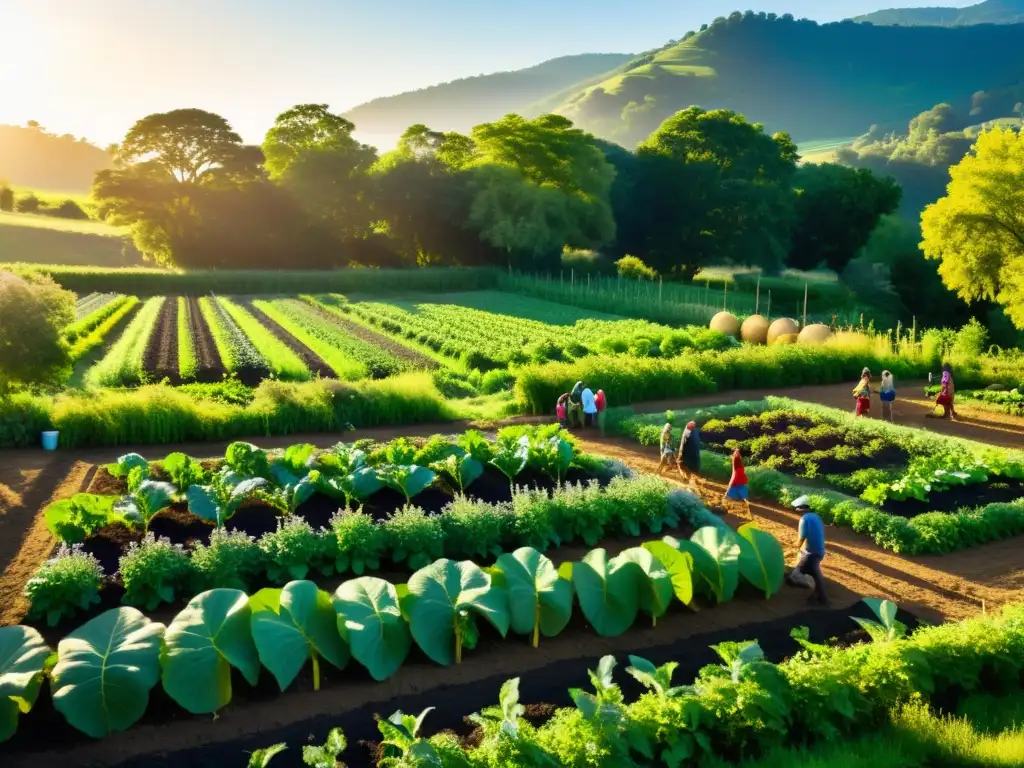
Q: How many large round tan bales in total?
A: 4